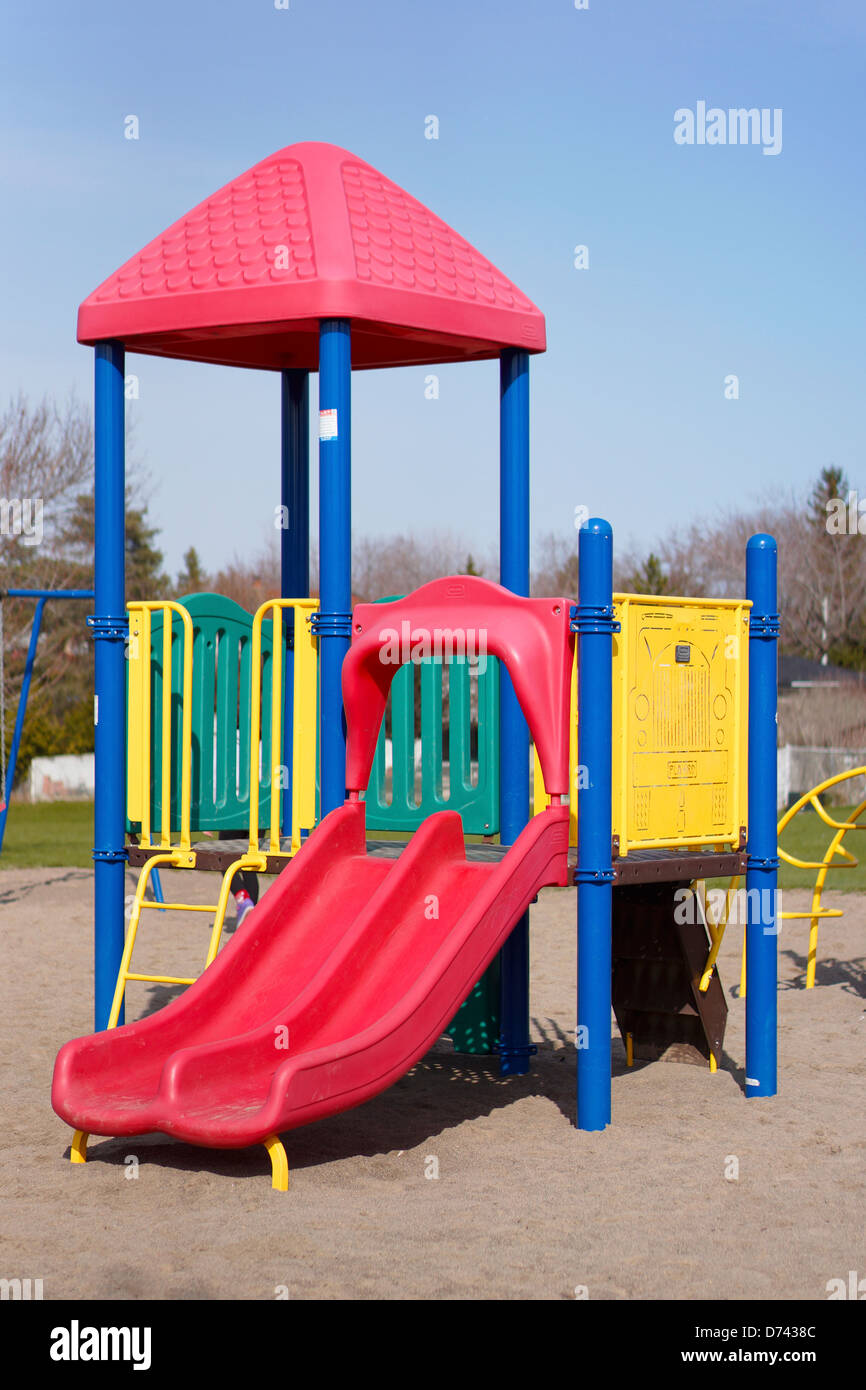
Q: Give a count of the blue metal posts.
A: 6